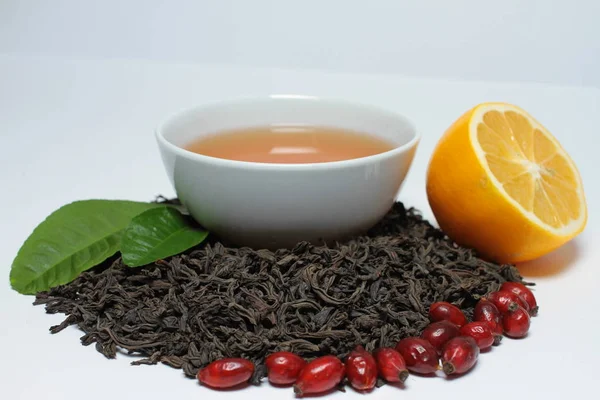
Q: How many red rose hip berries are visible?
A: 14